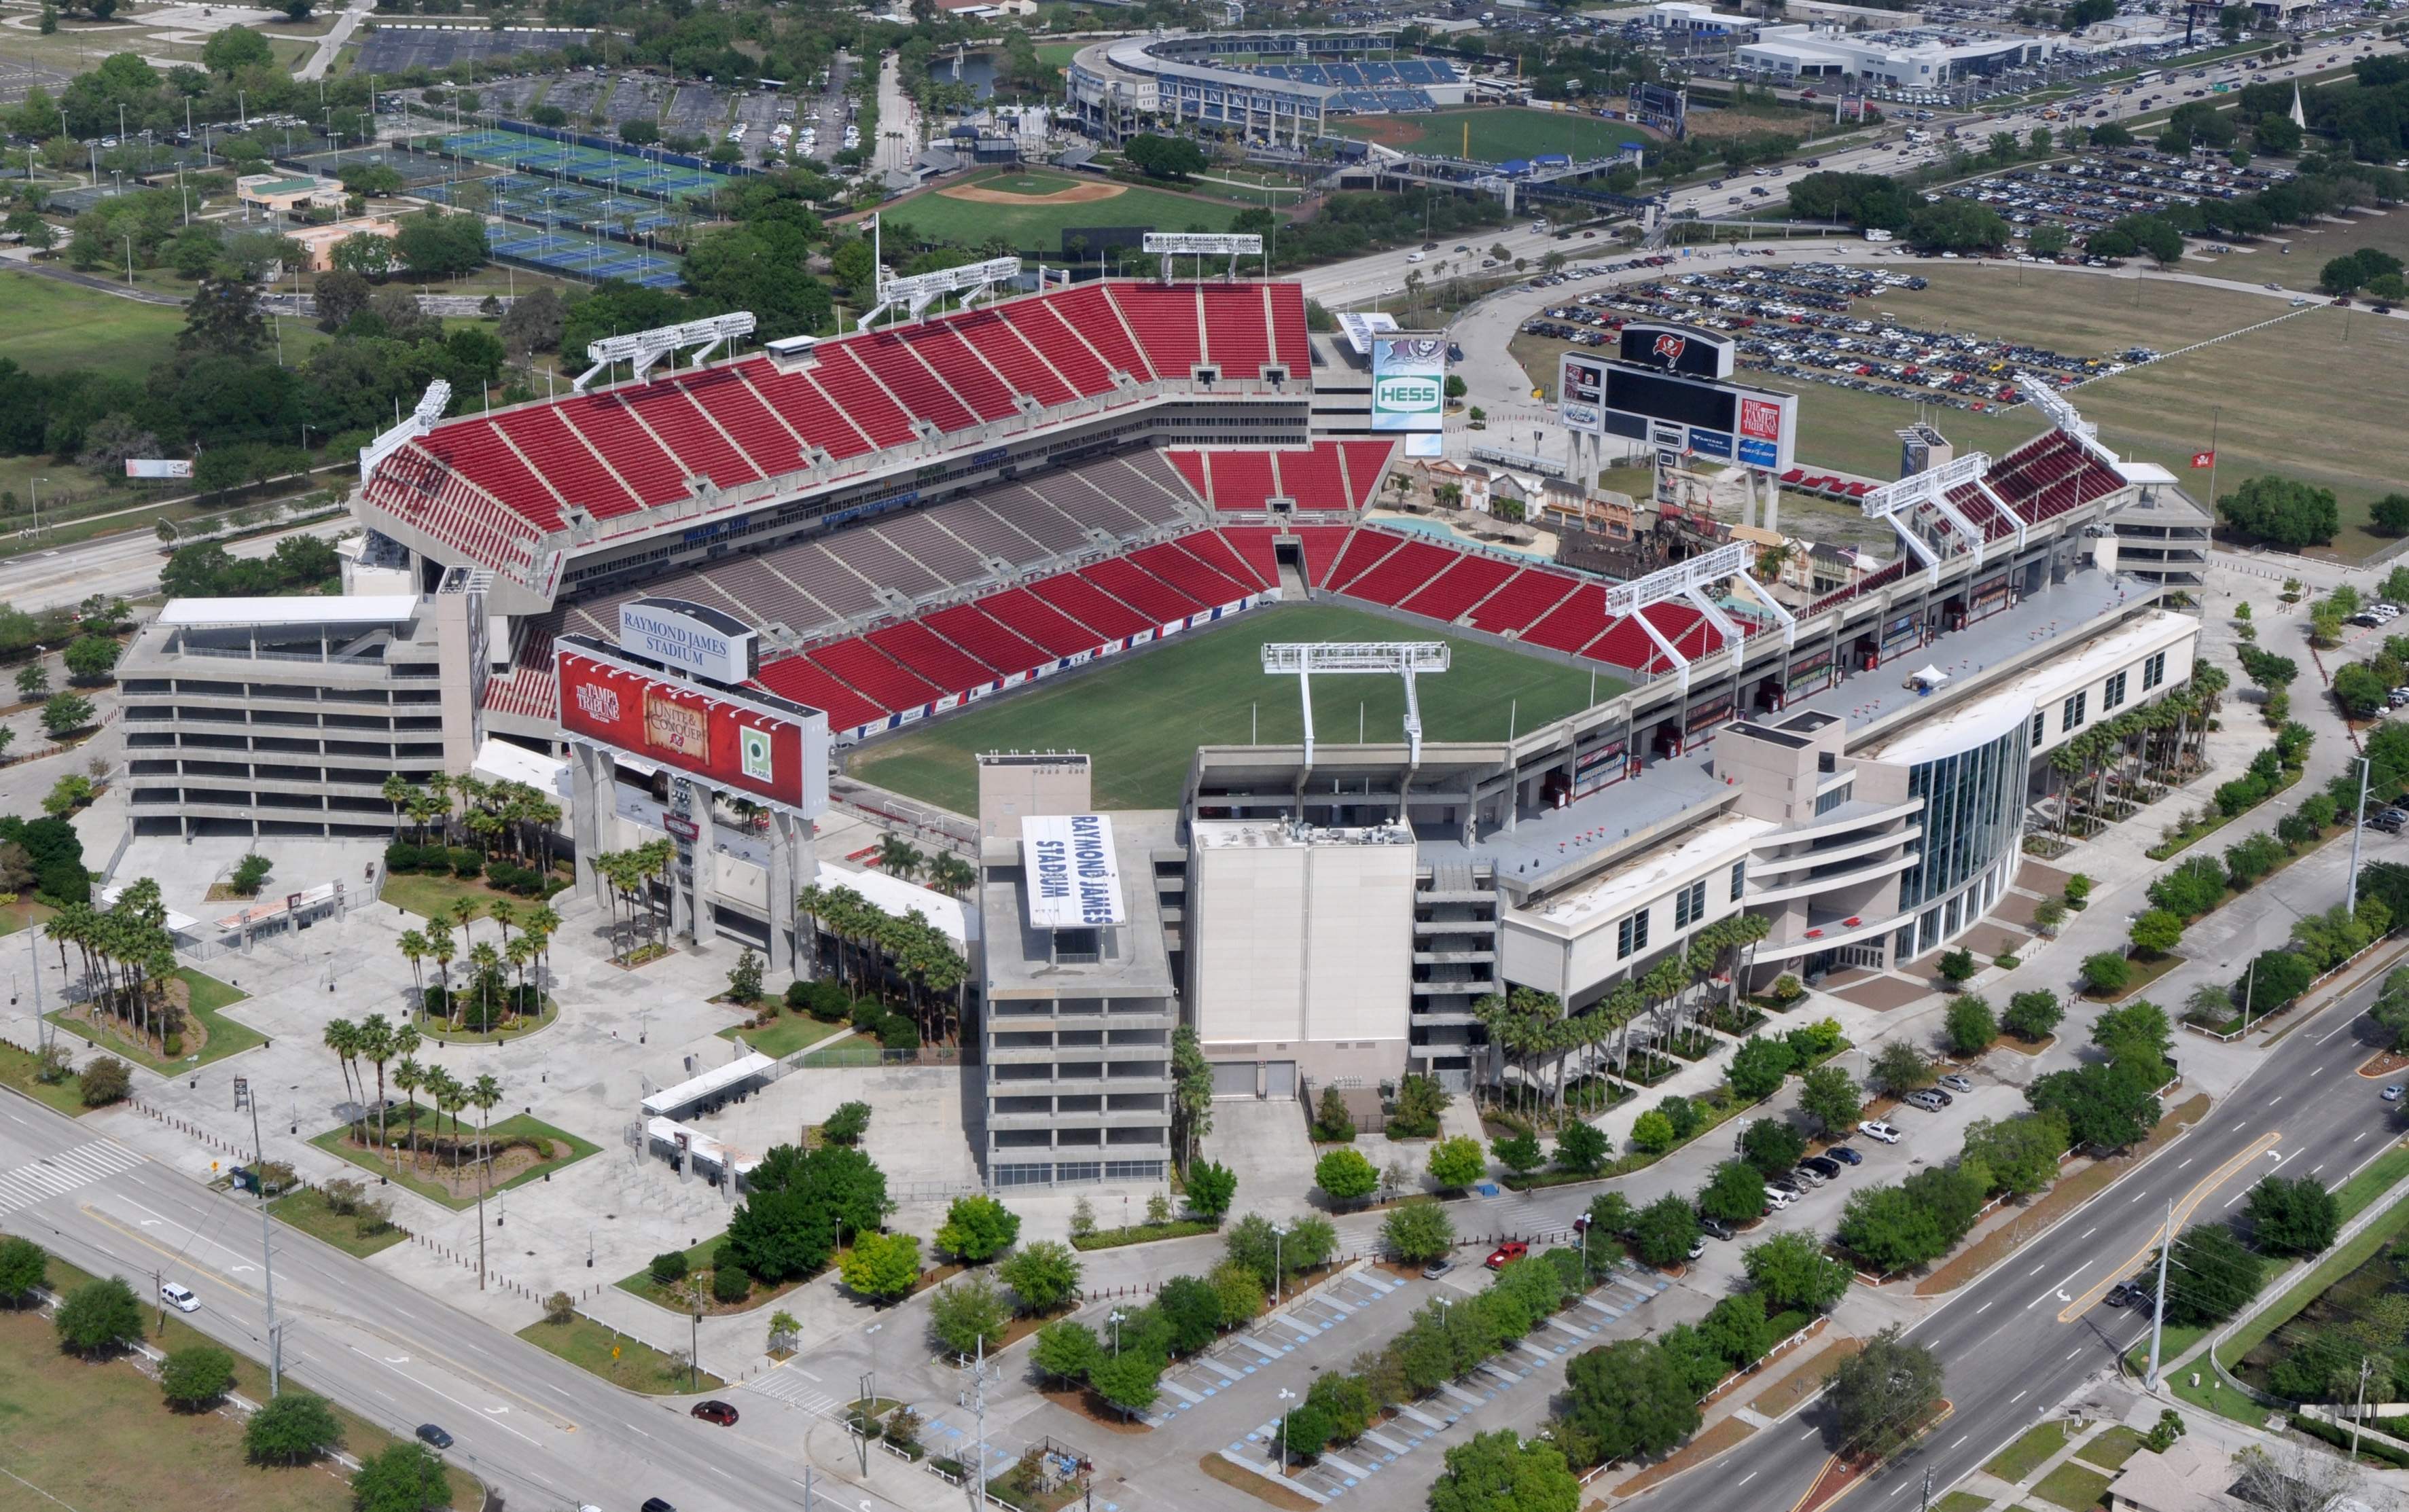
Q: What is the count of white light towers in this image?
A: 8